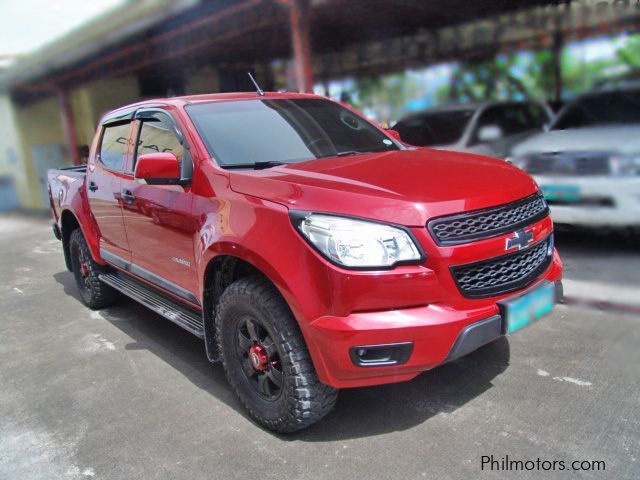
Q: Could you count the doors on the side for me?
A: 2